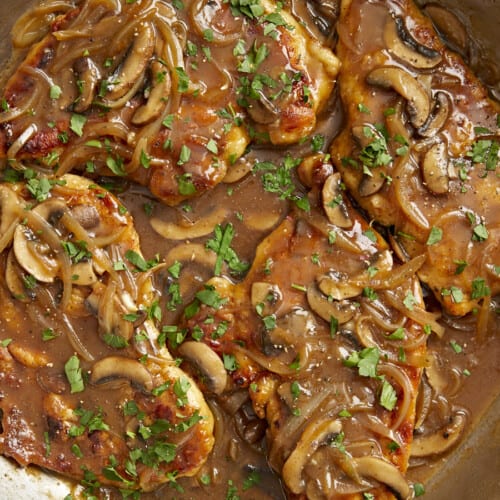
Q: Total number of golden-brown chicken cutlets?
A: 4